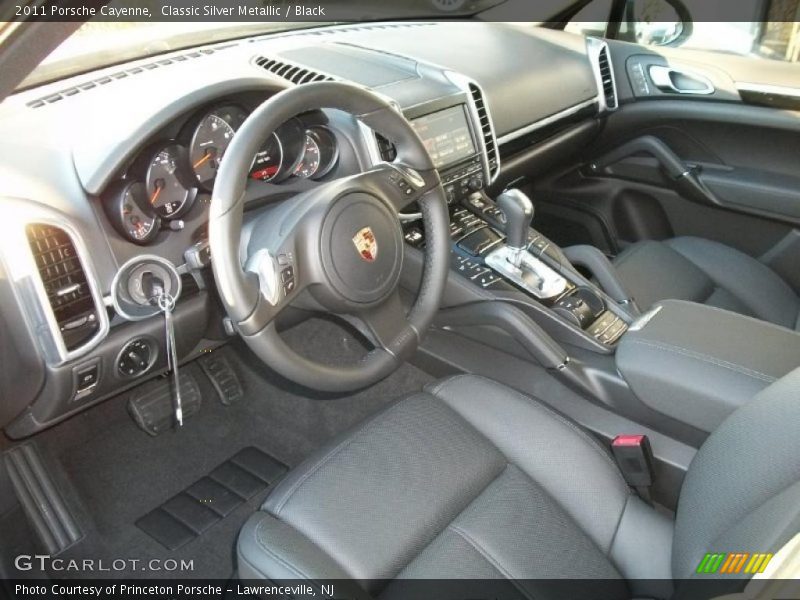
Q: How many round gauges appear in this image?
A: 5